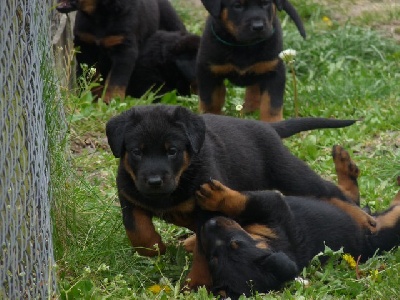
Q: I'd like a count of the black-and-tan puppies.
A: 5